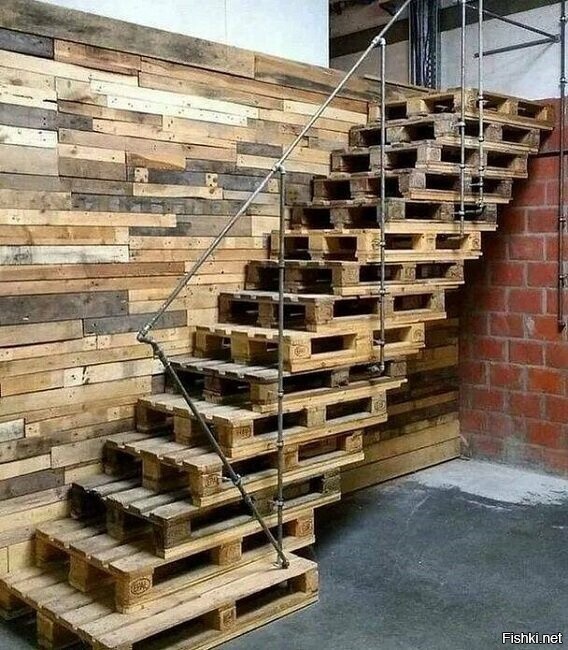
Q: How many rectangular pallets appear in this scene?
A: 15